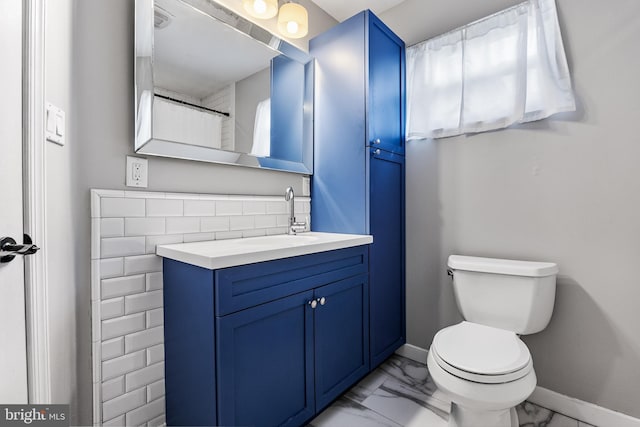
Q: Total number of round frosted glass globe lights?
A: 2